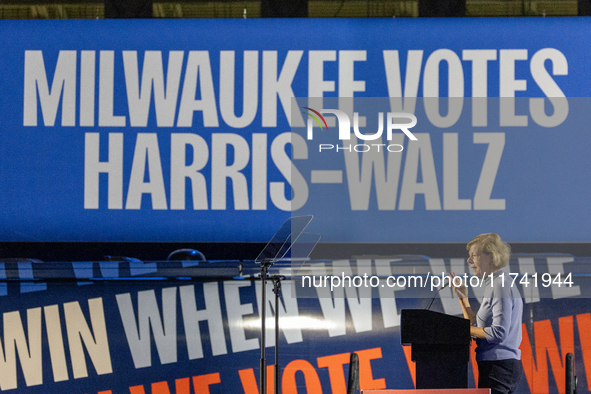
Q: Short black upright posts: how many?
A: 2